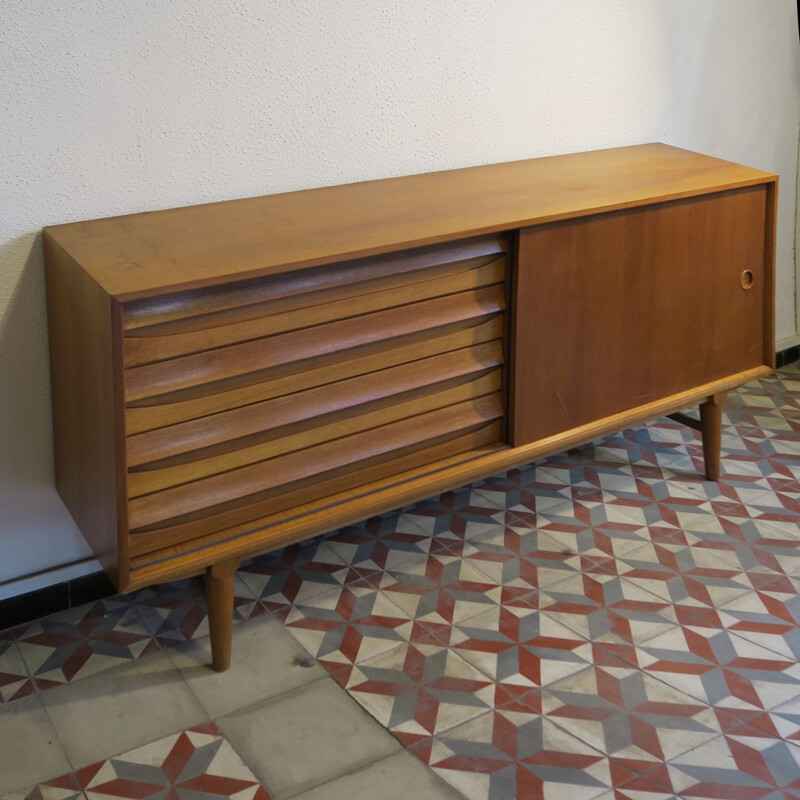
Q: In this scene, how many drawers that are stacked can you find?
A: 4